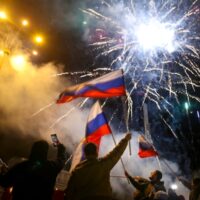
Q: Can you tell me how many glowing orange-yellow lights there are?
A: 6